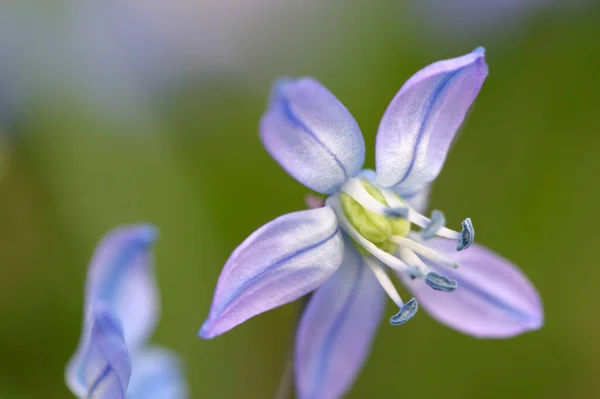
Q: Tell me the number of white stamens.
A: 6